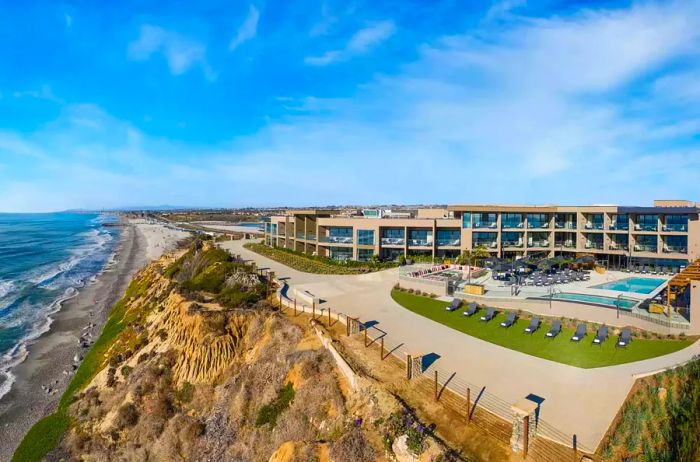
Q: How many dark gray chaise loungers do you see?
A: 9